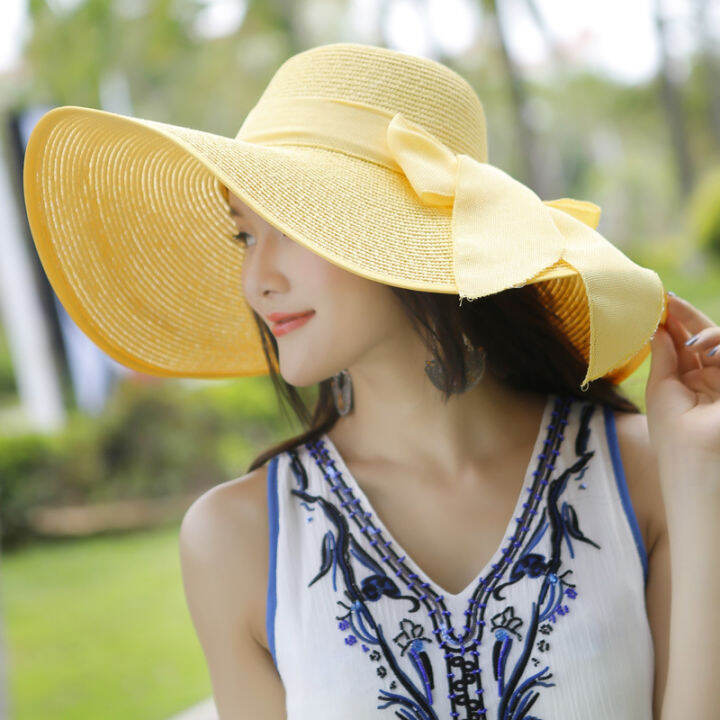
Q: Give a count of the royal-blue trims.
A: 2